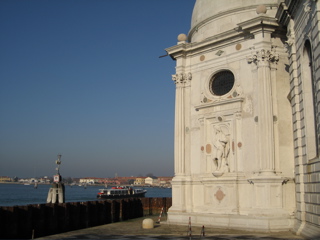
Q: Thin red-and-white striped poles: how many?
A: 3